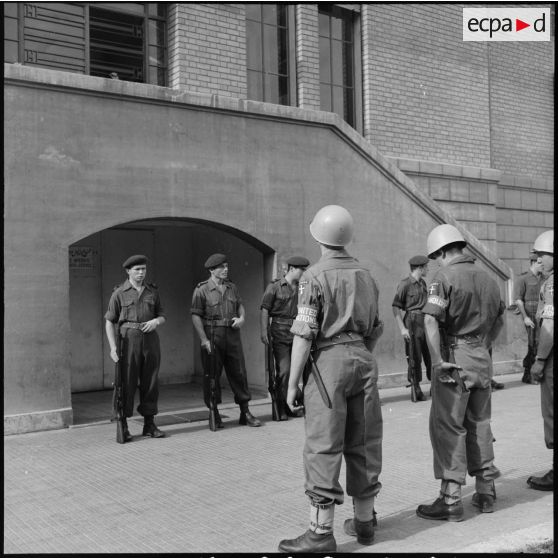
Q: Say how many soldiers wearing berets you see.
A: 5